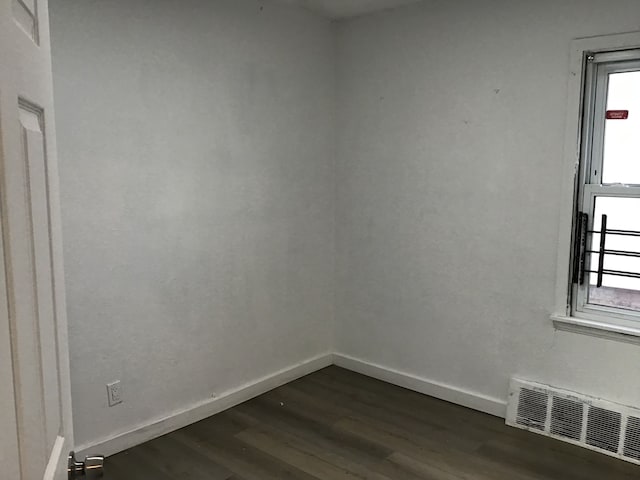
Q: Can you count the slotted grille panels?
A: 4